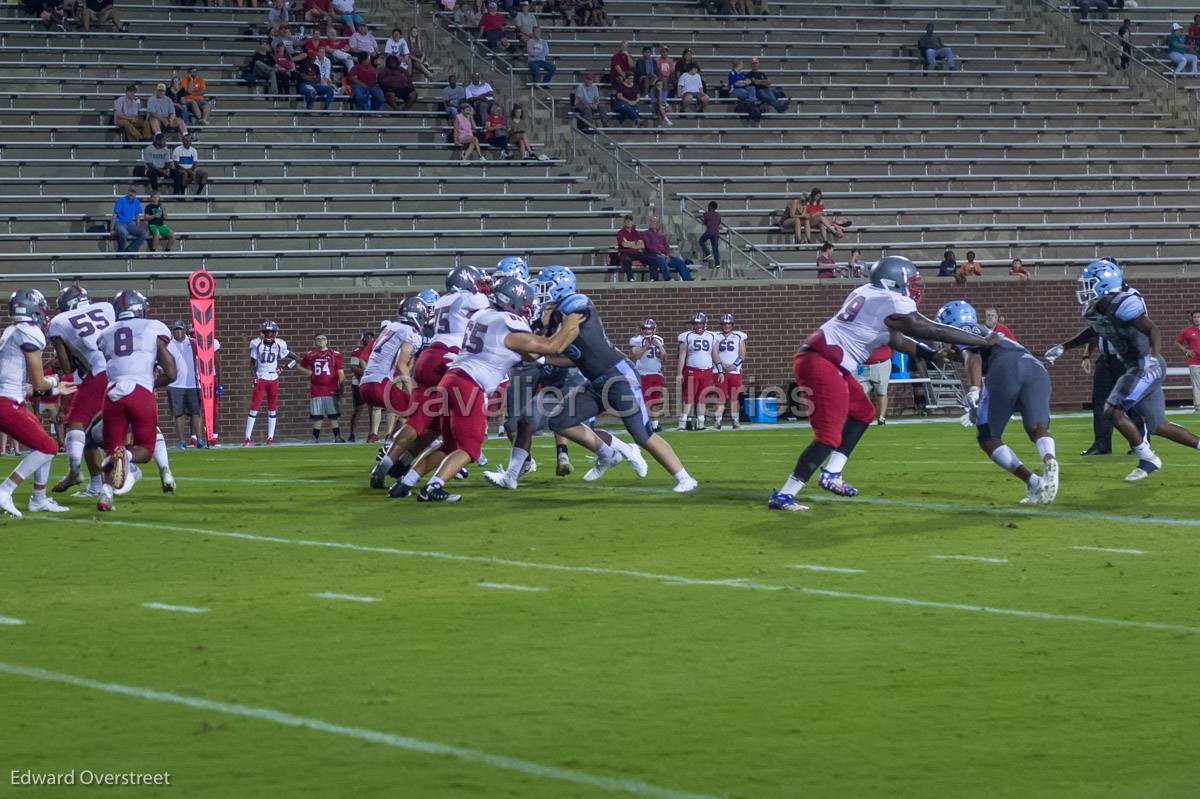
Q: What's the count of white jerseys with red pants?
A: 11